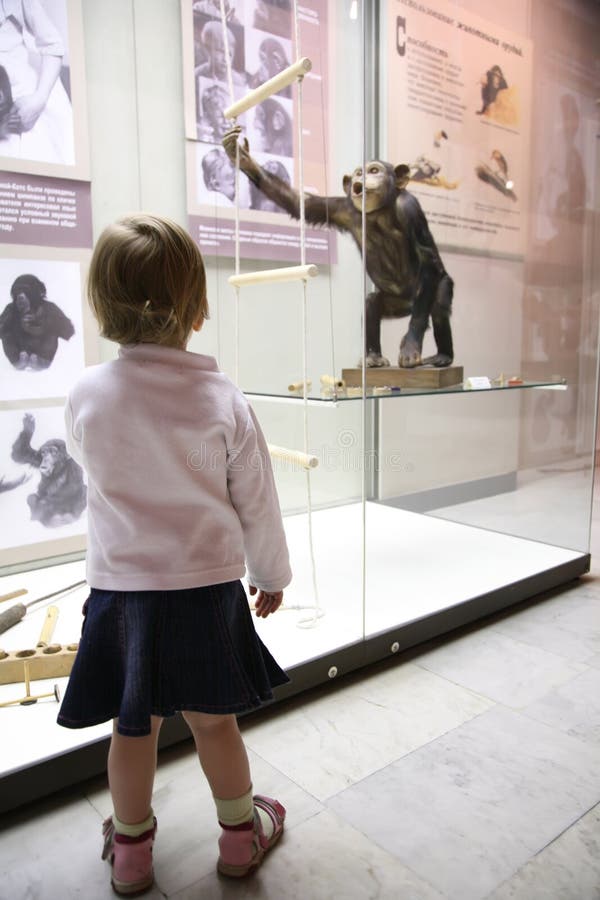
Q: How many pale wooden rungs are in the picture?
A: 3